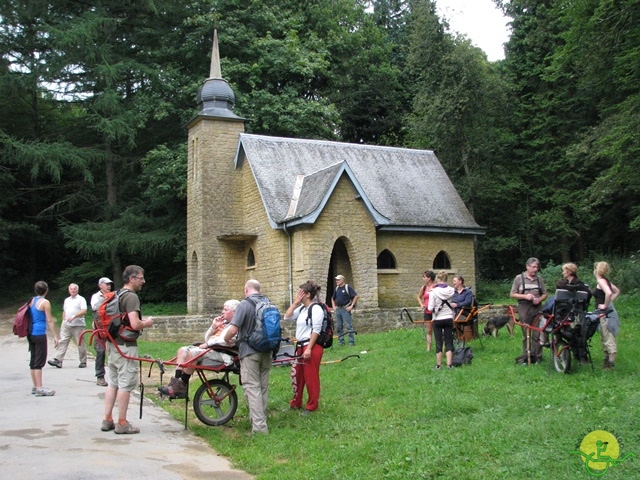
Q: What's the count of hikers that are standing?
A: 12